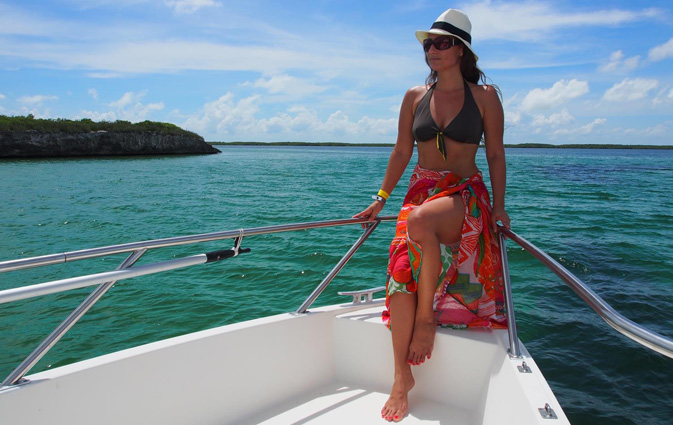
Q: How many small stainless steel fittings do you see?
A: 2